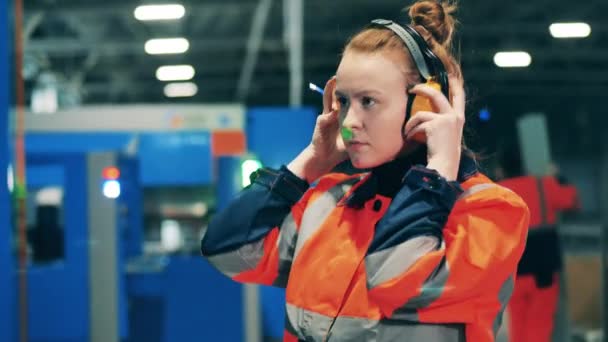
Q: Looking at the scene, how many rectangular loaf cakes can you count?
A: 0